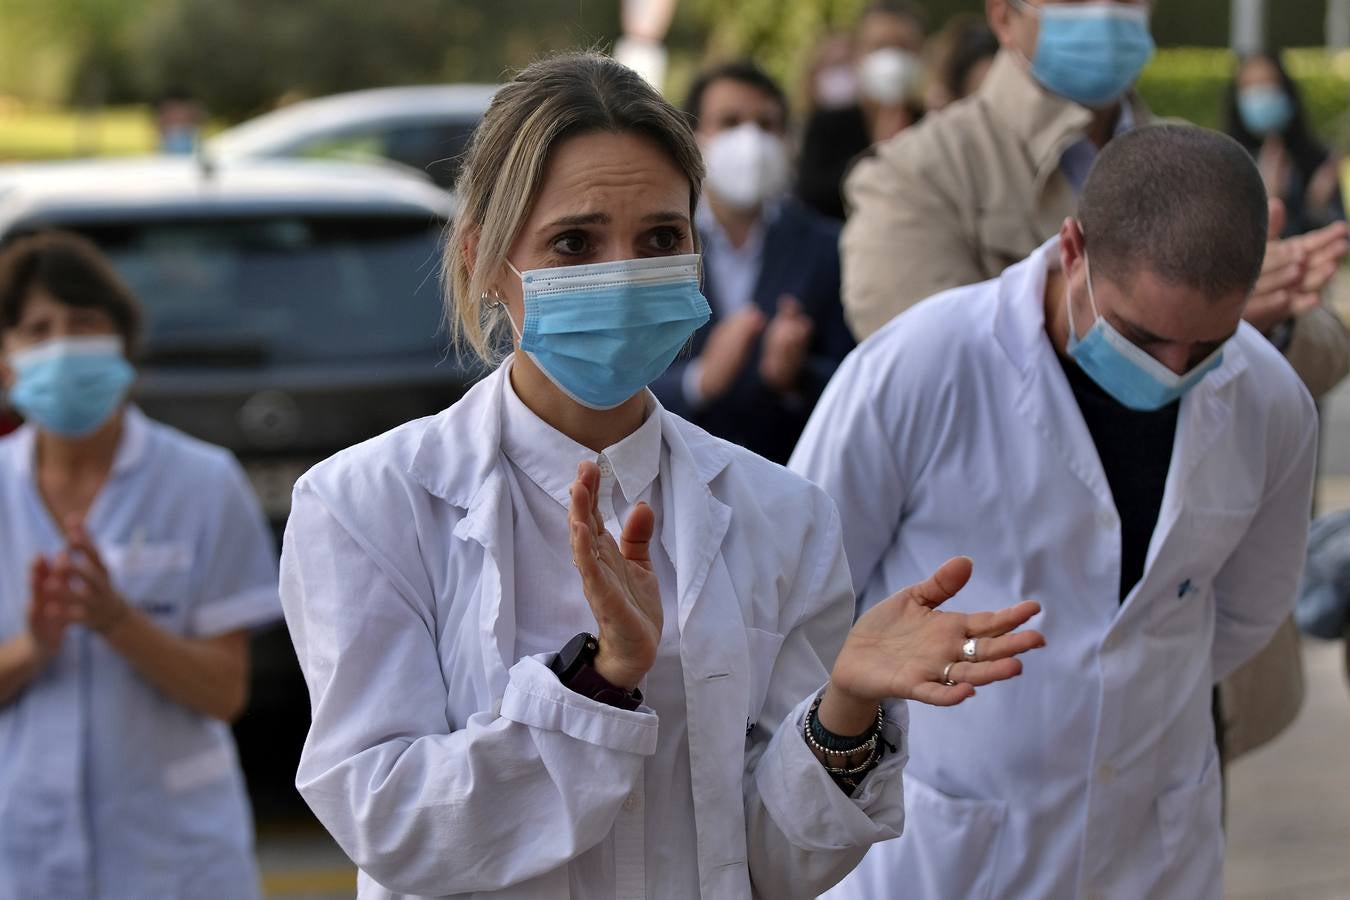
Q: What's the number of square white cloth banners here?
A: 0